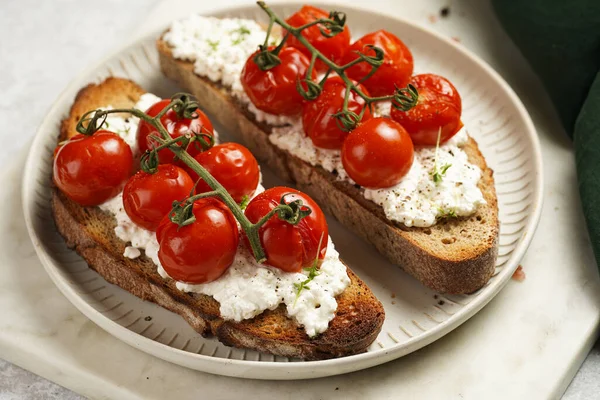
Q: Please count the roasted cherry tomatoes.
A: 12